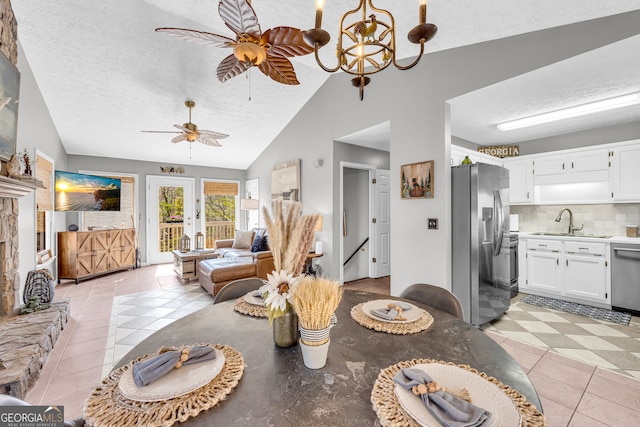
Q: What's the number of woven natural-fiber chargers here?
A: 4